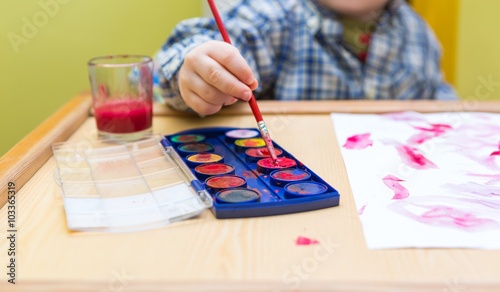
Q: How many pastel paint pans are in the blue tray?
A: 12